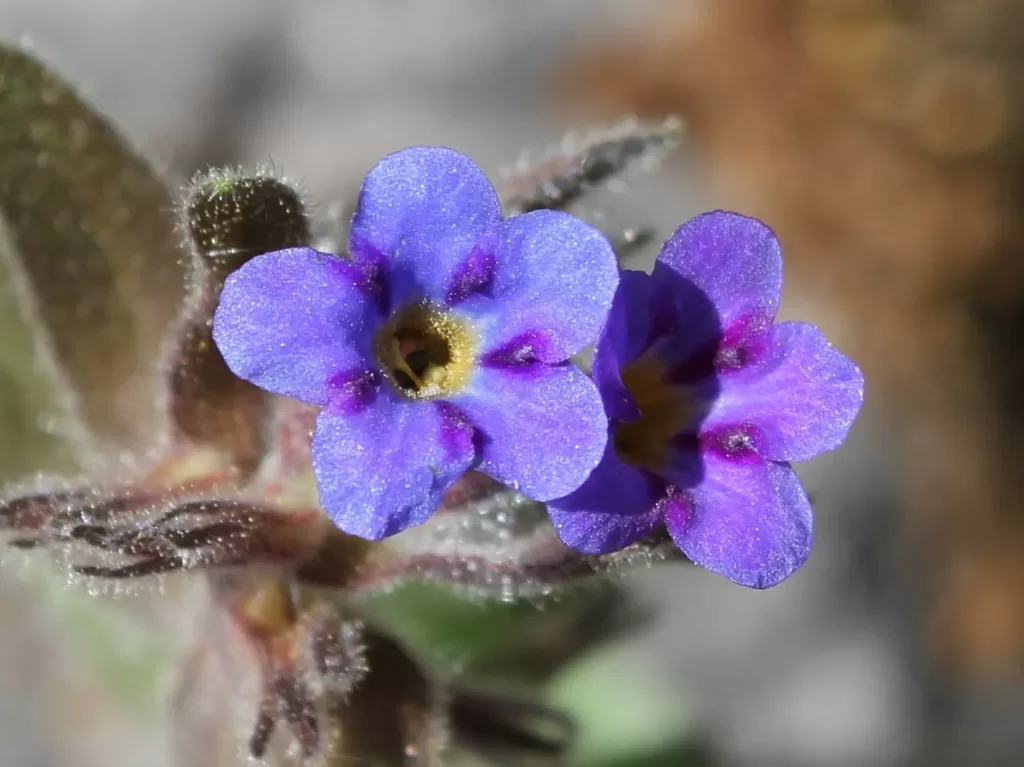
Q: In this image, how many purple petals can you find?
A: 10